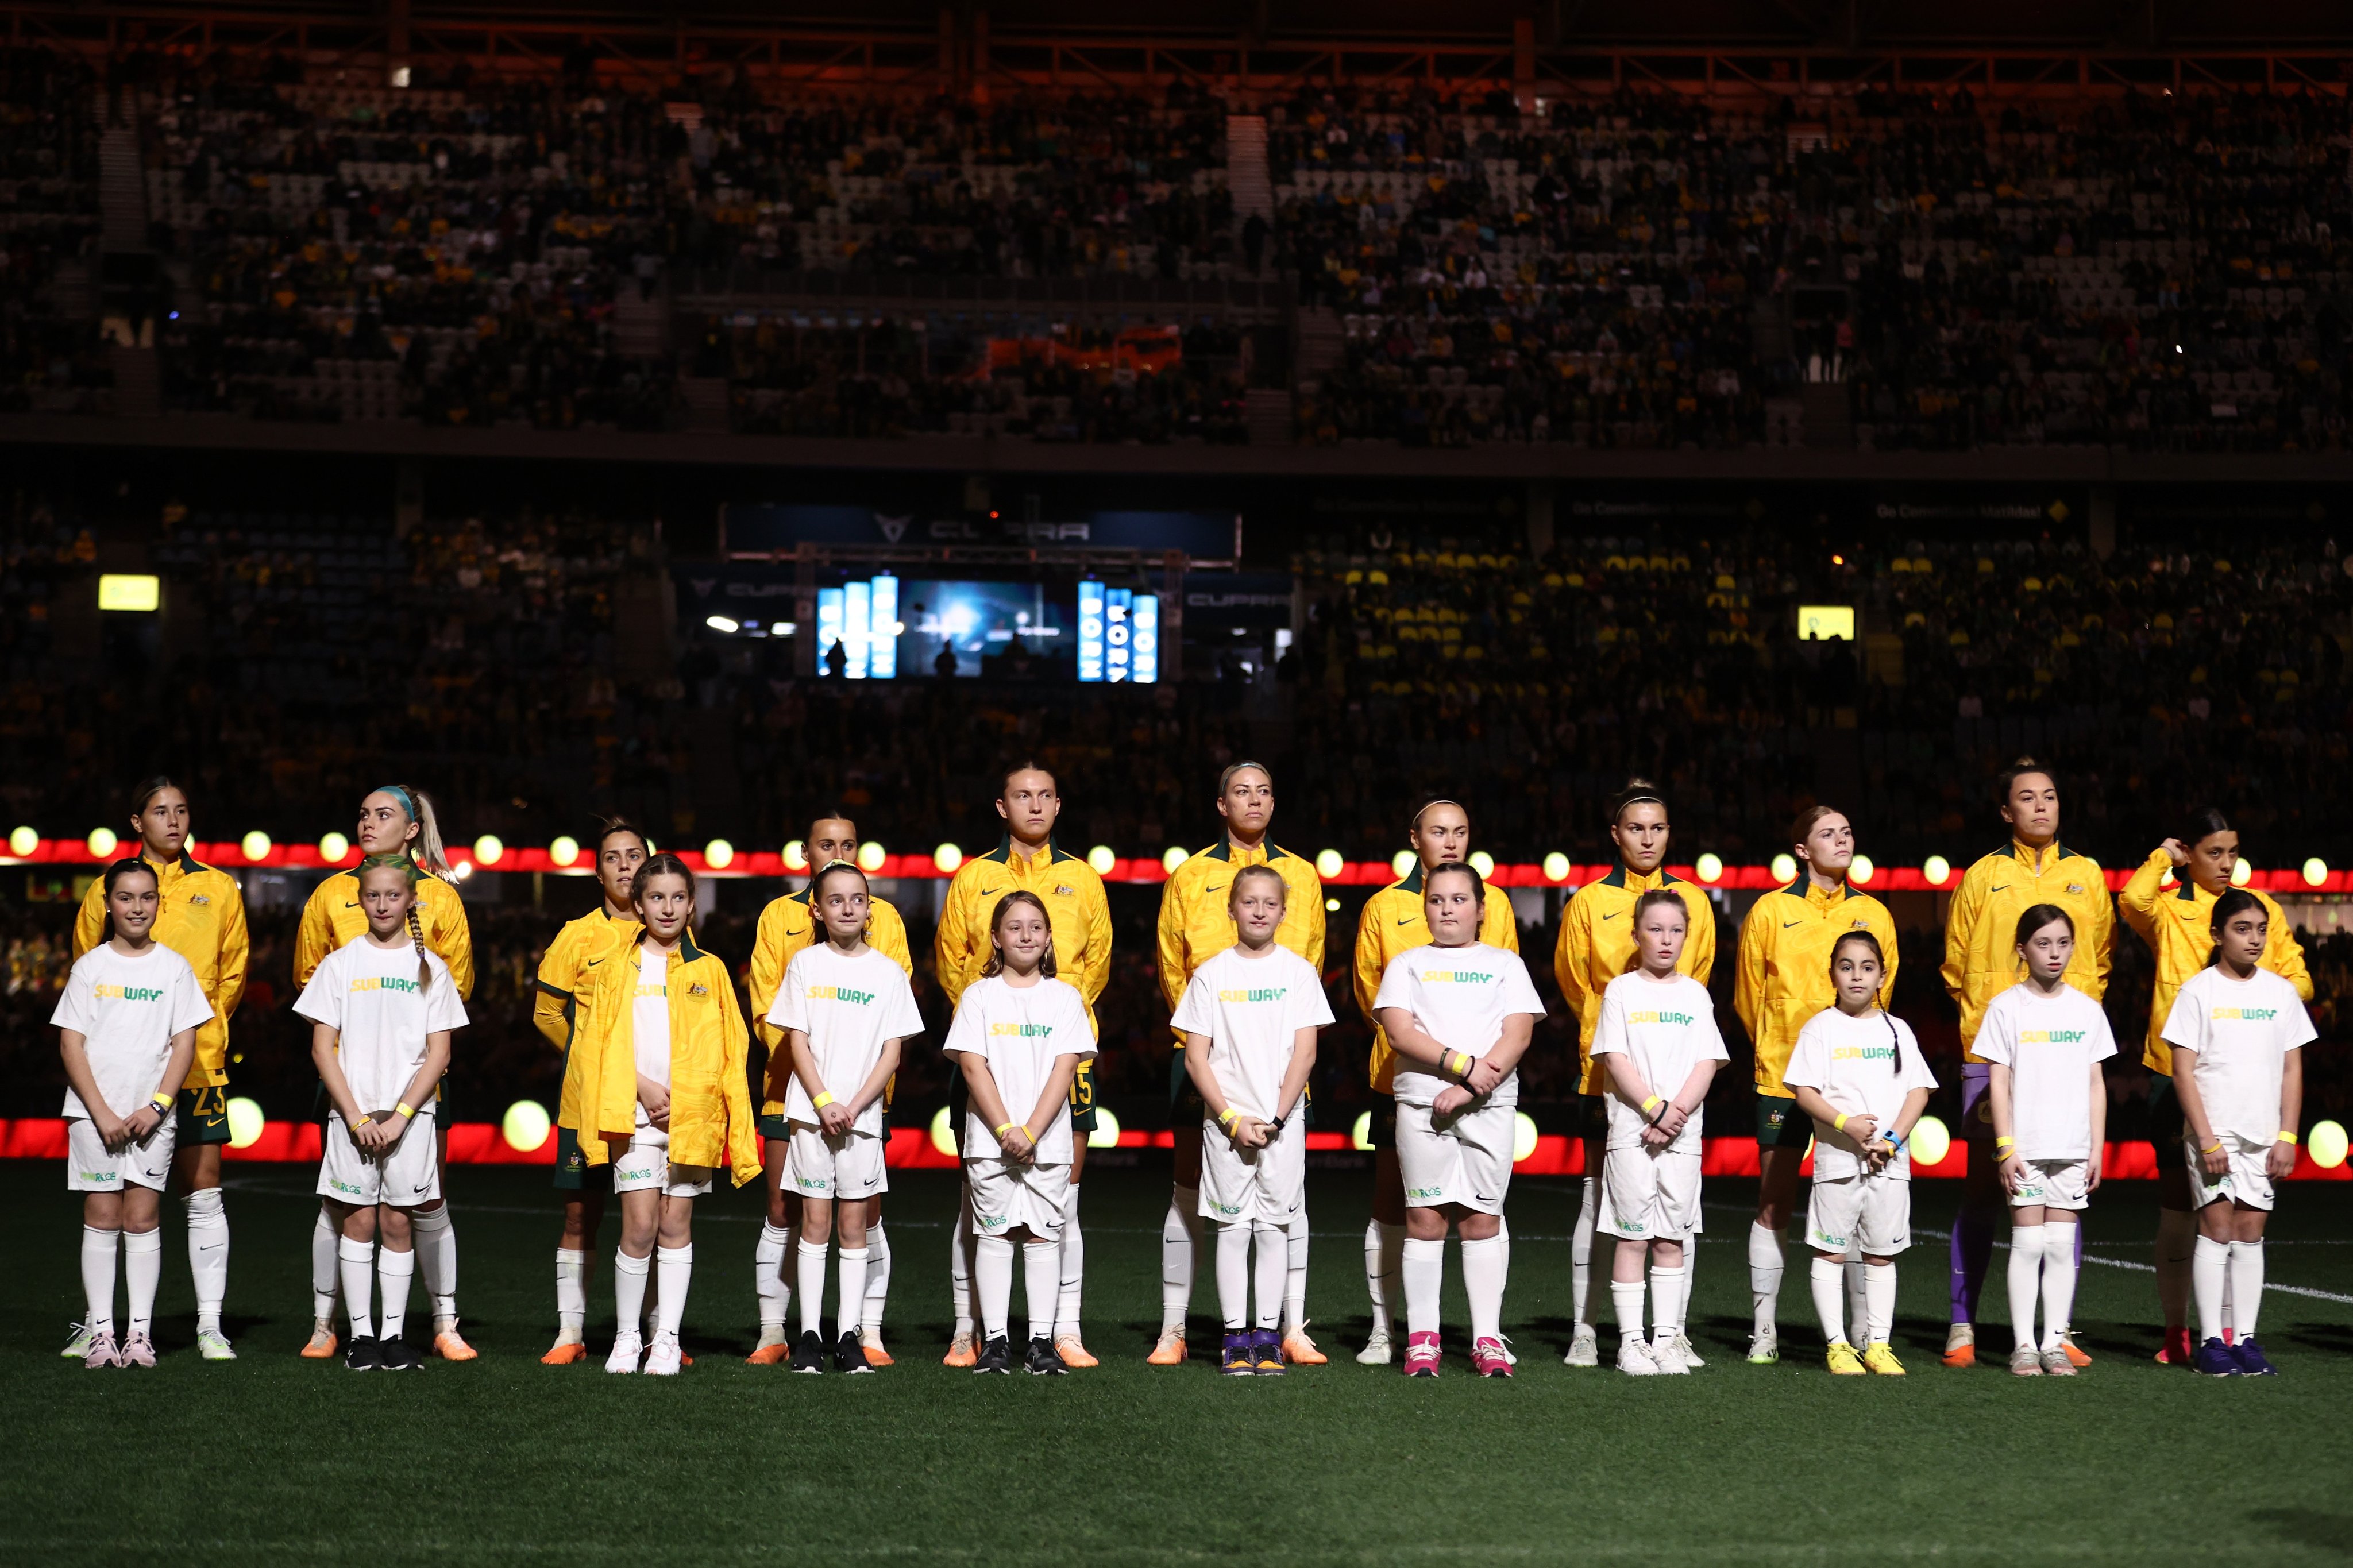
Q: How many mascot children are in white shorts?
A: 11